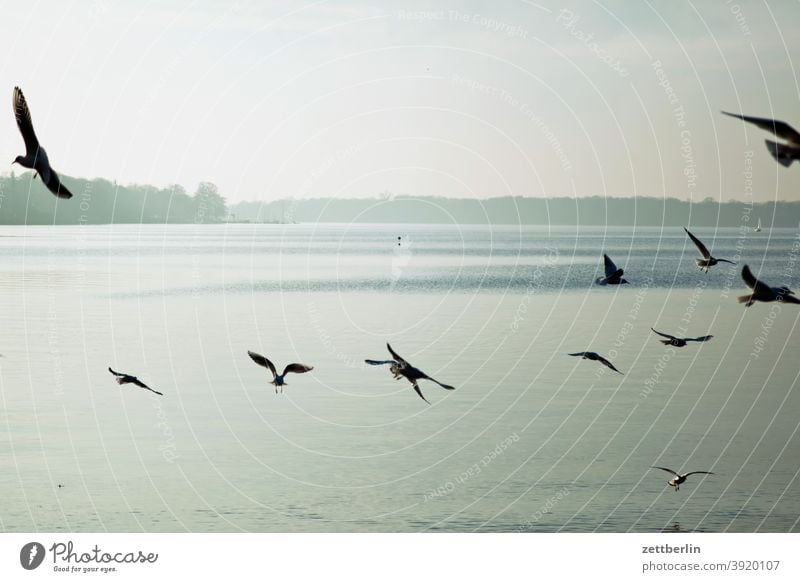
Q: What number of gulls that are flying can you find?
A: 12